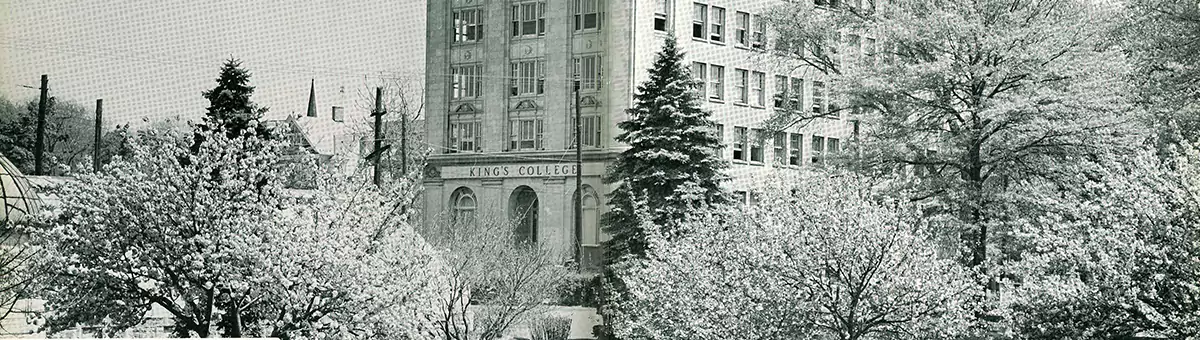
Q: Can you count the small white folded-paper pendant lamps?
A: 0